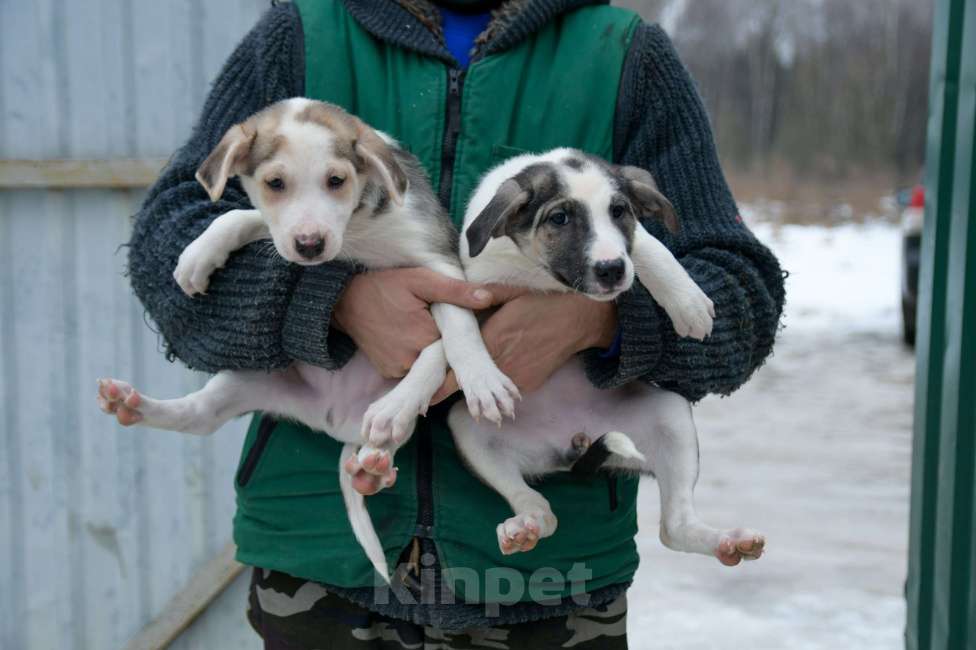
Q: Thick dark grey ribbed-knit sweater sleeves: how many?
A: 2